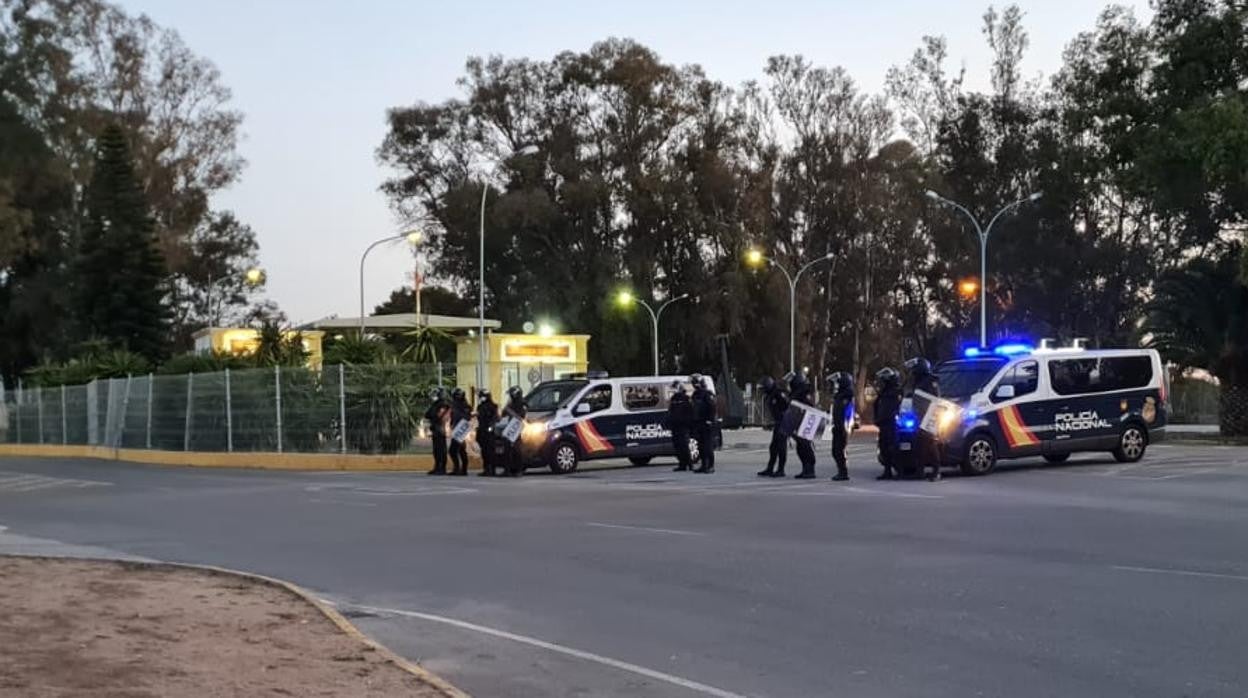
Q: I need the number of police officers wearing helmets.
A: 11